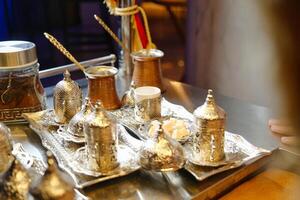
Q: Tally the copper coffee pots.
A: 2